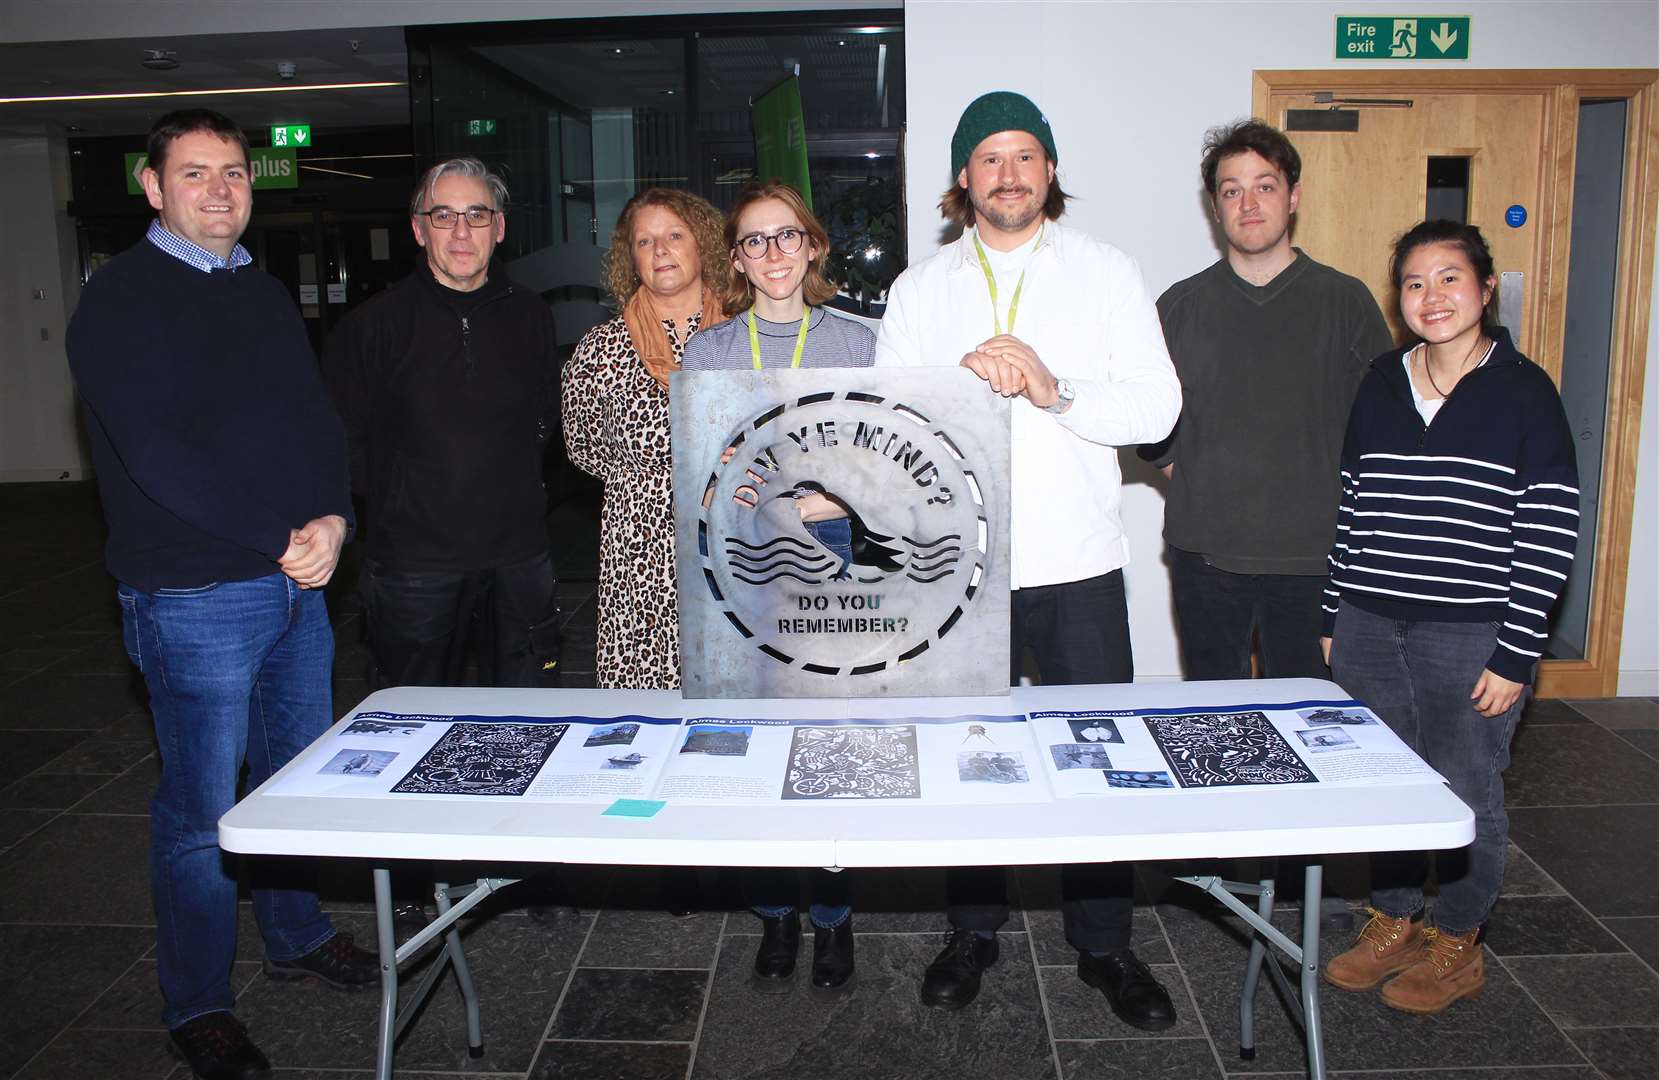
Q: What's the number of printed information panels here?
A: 3